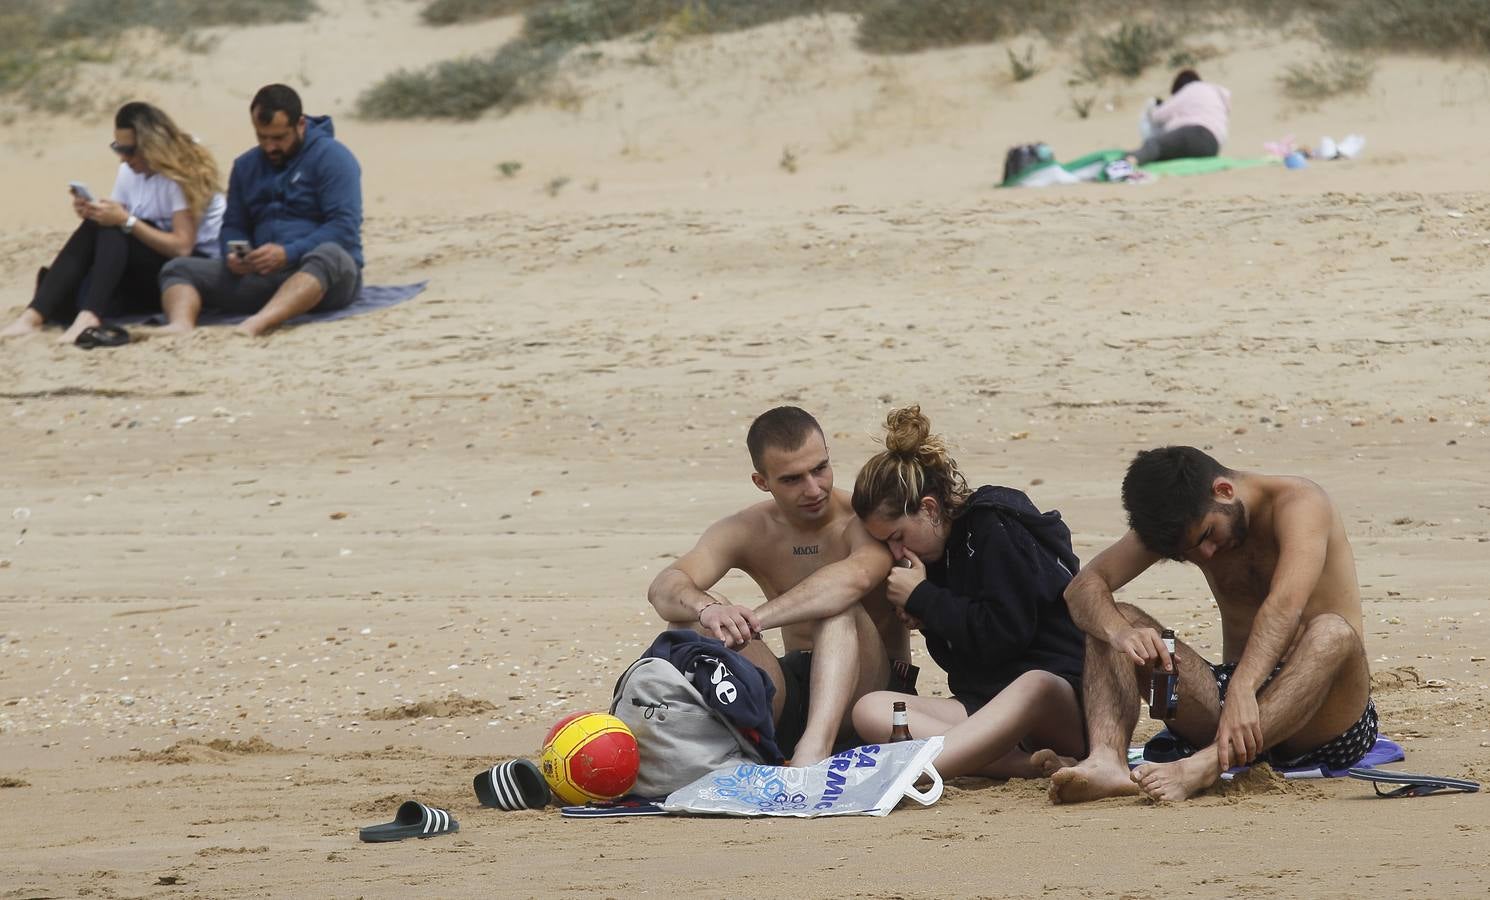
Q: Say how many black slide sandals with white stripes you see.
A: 2